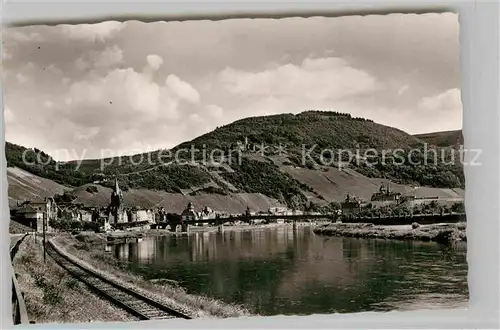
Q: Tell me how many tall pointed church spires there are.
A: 1